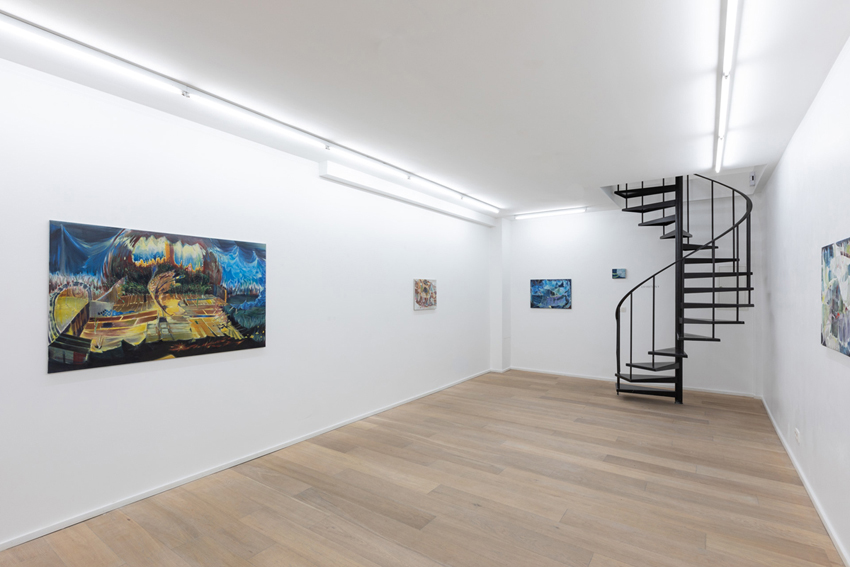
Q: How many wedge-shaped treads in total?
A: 15